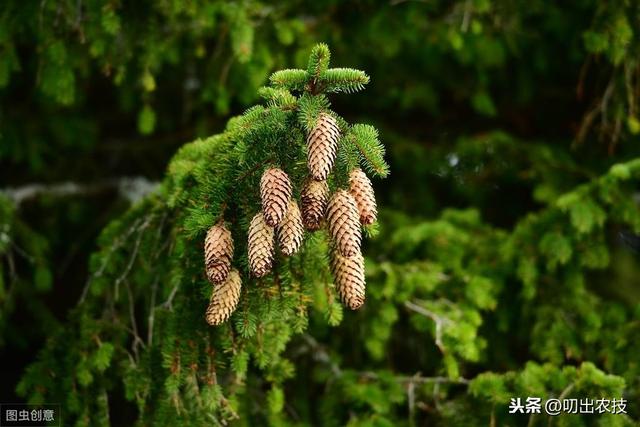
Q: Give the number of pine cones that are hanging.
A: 10